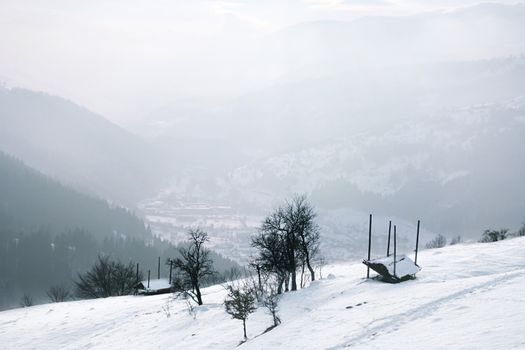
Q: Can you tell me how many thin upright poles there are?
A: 8